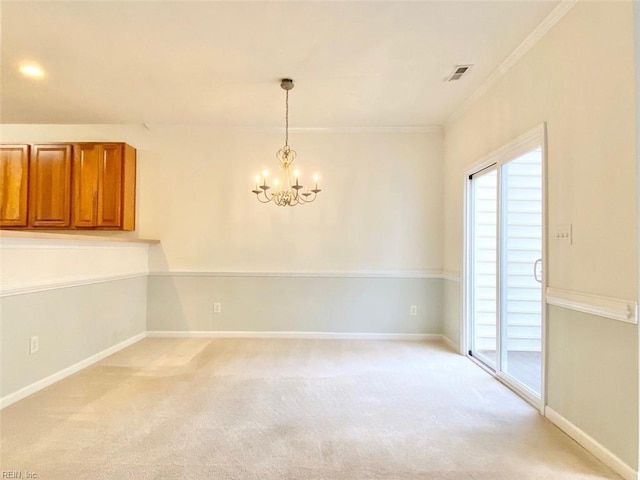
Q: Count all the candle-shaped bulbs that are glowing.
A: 5